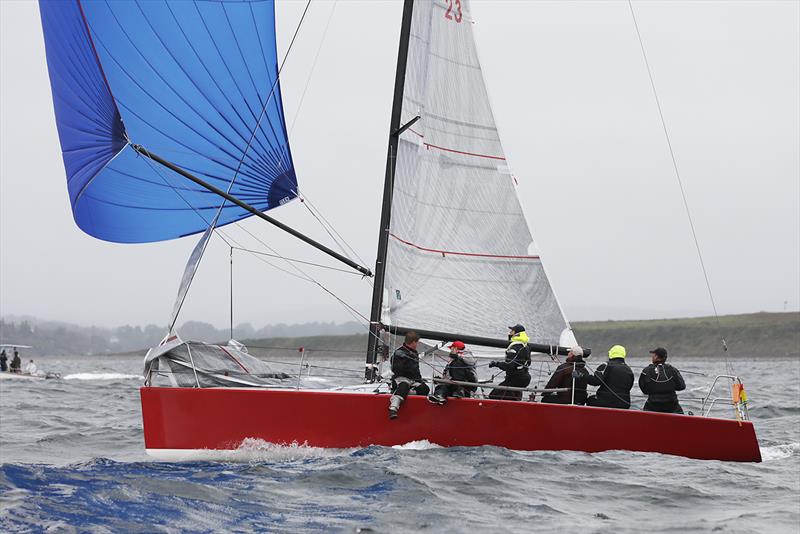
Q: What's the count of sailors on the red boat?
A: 6